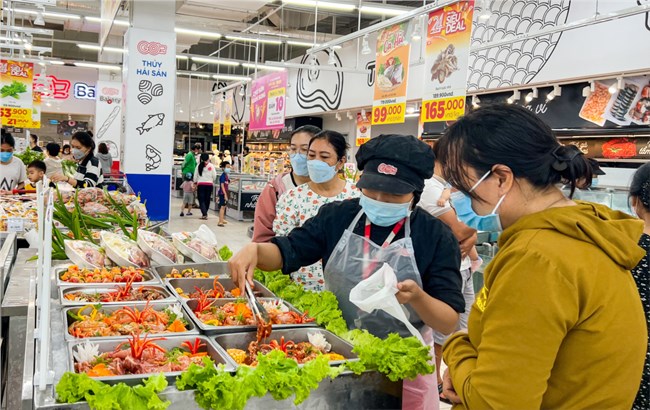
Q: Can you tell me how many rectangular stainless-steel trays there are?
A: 8